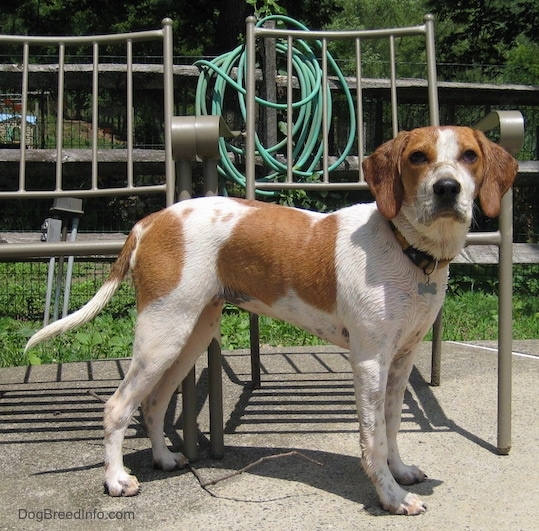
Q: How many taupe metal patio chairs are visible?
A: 2